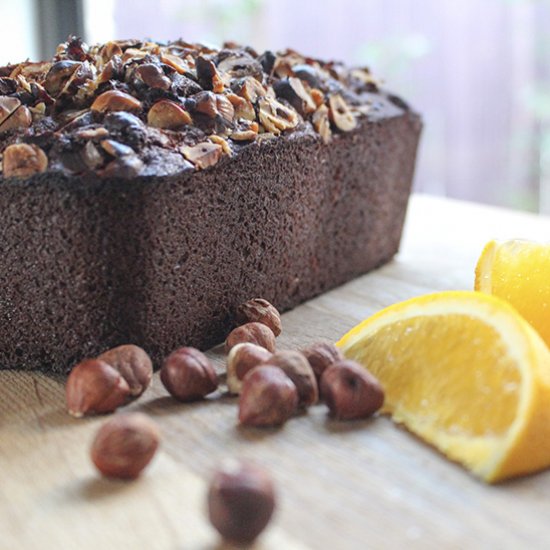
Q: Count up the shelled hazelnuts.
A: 12